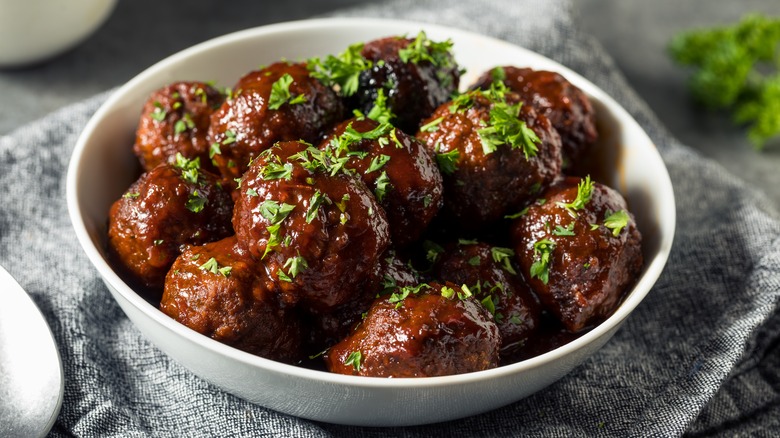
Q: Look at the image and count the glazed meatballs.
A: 13